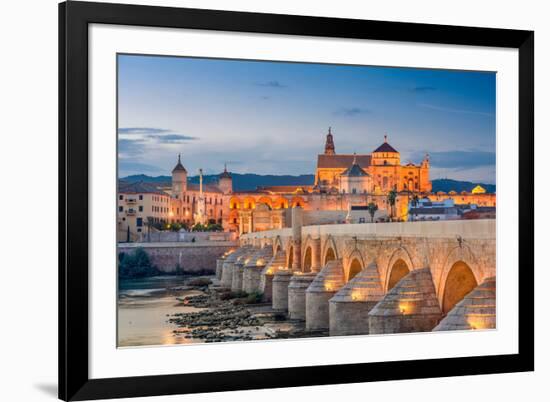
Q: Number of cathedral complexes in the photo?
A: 1